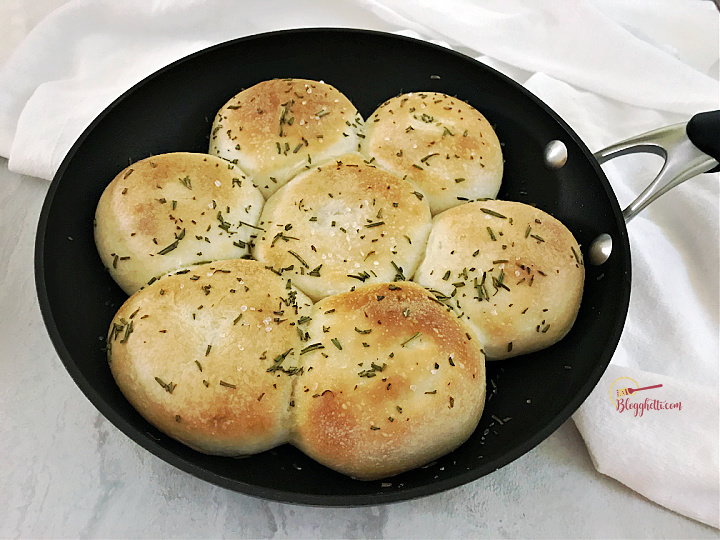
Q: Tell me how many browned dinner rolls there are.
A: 7